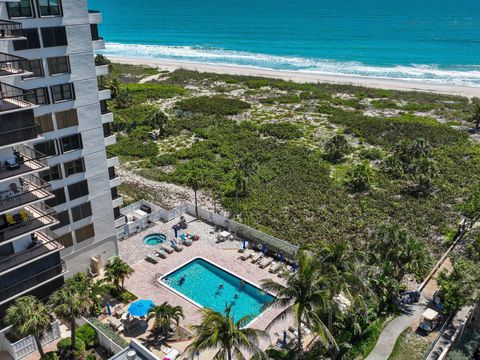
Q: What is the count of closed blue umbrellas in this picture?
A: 7